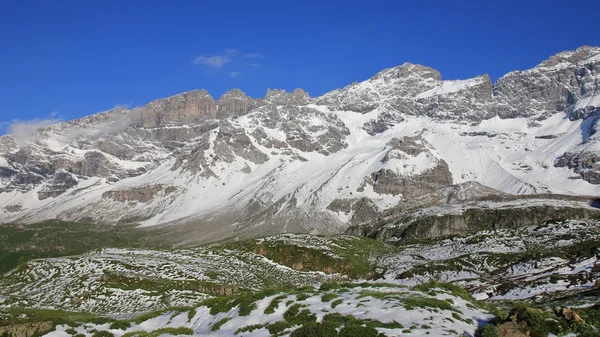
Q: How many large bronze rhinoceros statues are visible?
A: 0